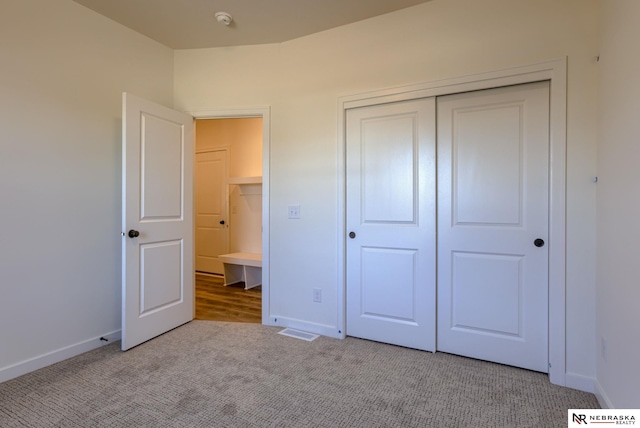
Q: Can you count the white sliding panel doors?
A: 2